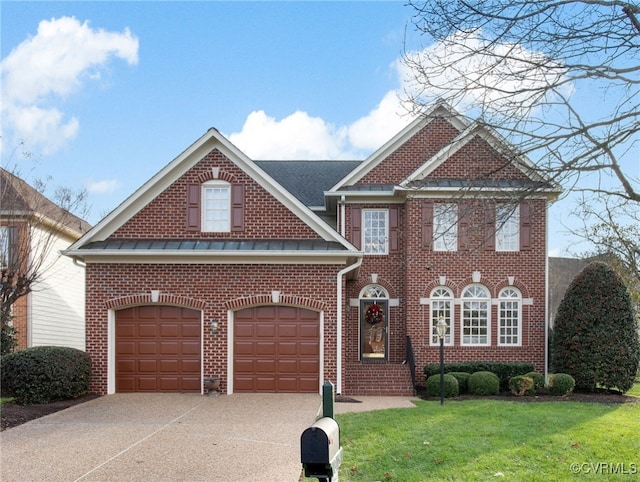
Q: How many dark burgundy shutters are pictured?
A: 8